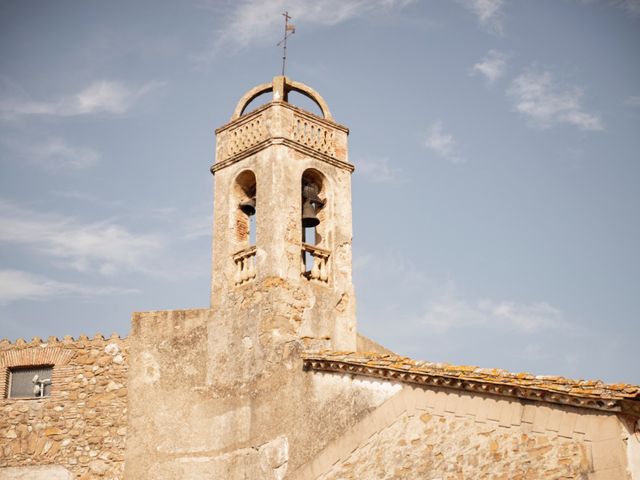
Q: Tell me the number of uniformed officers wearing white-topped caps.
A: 0